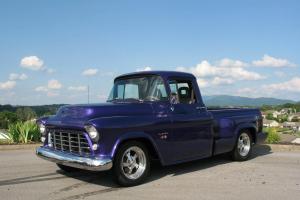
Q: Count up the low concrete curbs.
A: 1